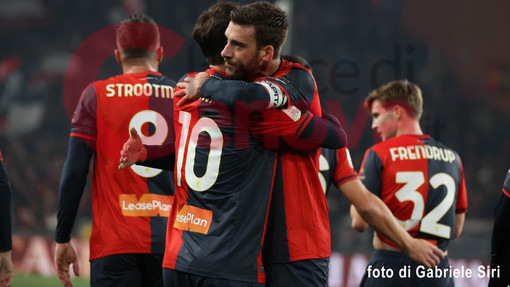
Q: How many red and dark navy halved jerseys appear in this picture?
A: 5